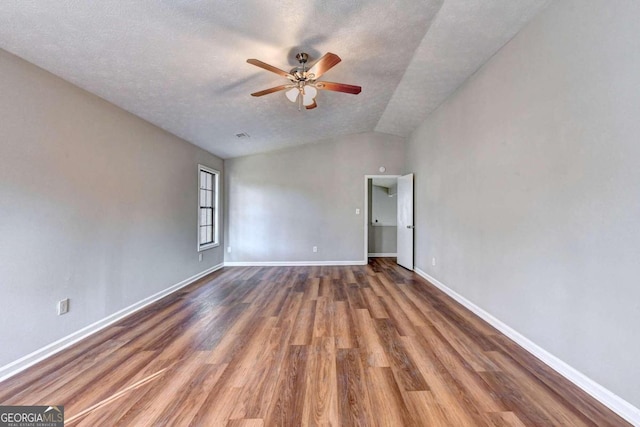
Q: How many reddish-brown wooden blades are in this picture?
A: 5